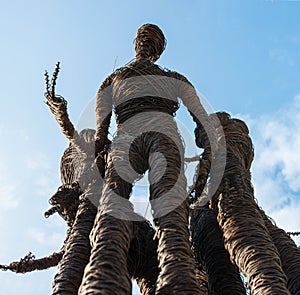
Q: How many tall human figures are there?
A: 3